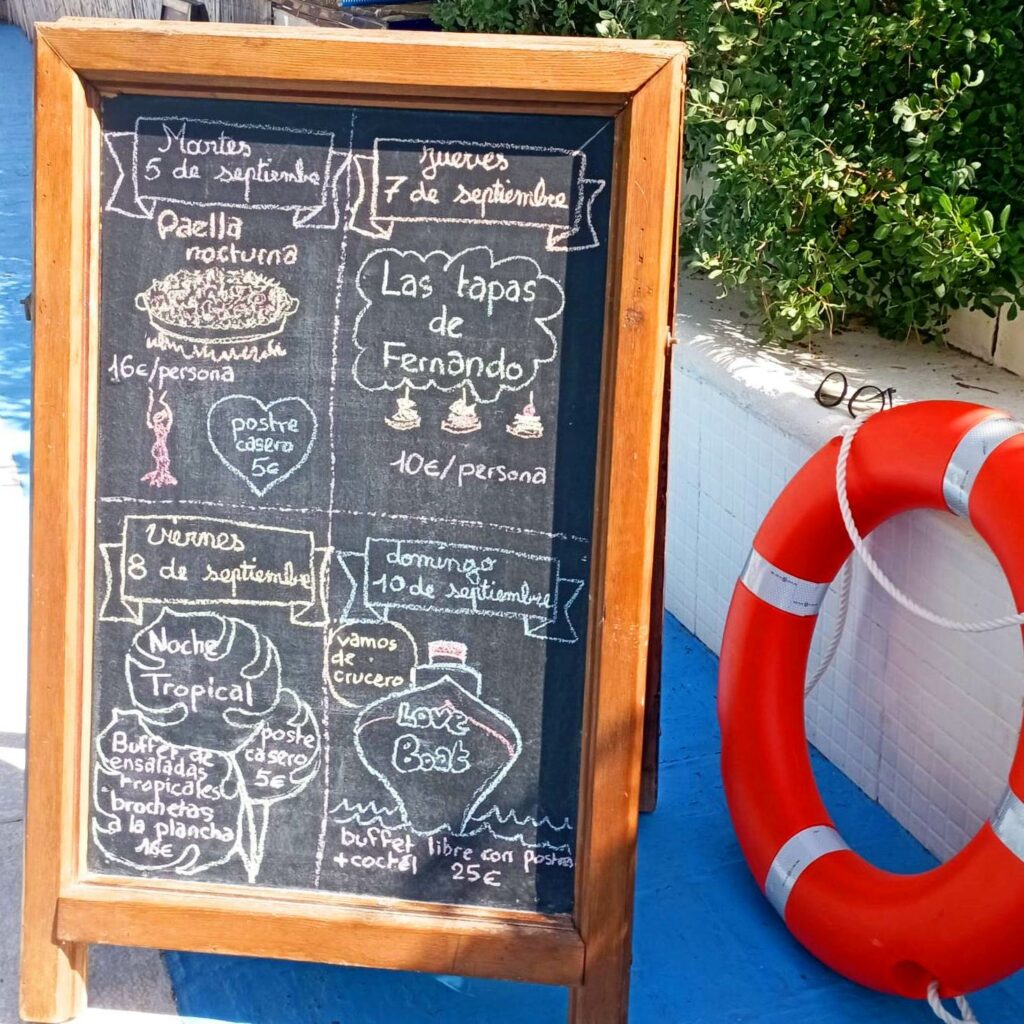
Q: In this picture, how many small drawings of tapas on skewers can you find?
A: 3